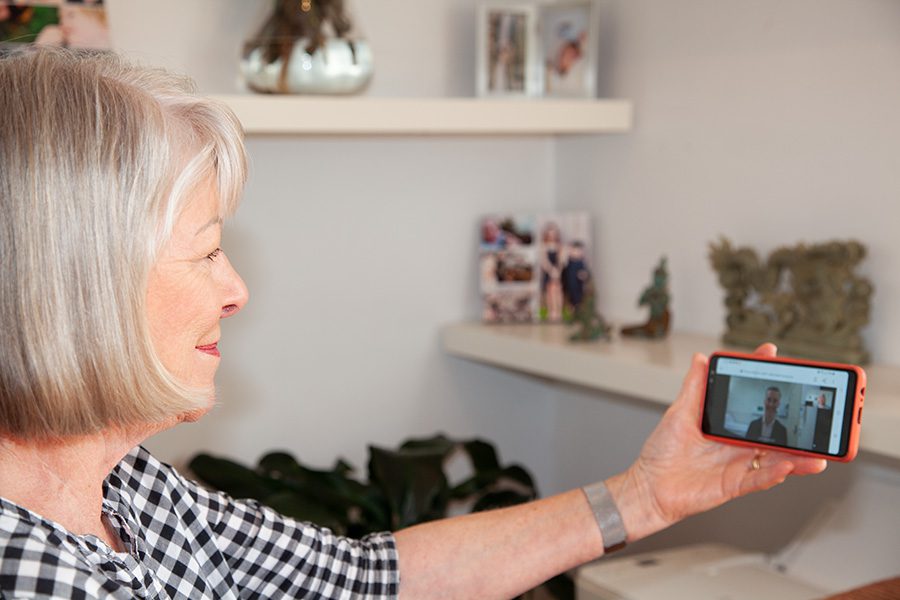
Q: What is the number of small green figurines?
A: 2